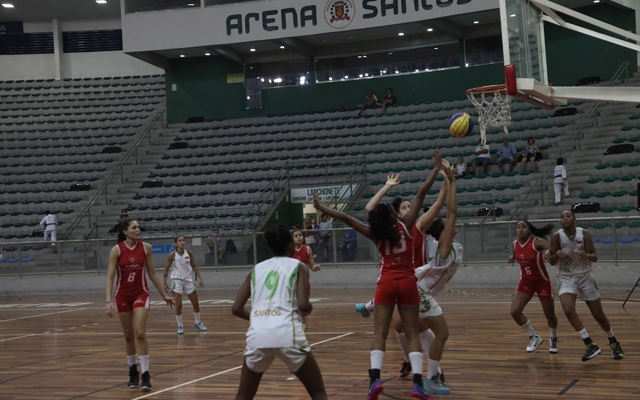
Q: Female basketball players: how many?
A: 9